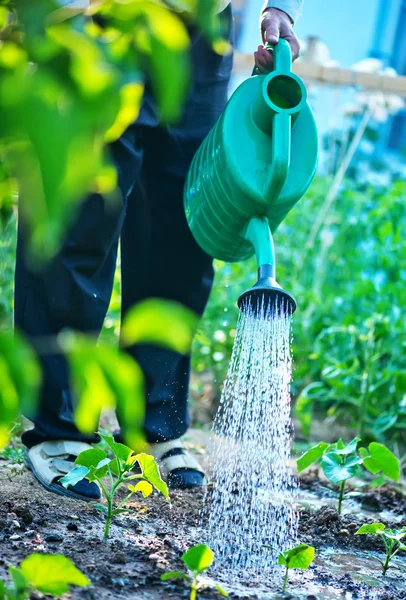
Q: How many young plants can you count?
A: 6